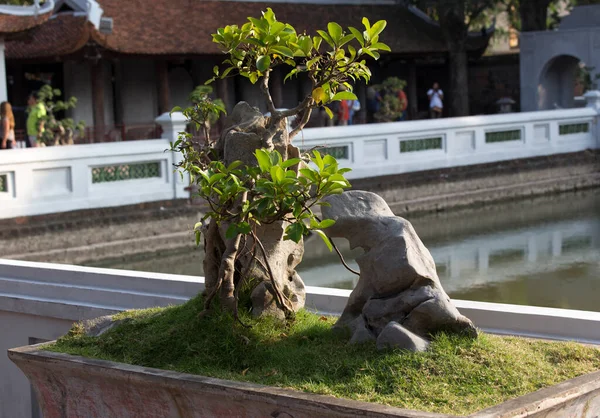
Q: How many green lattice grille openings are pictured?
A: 6